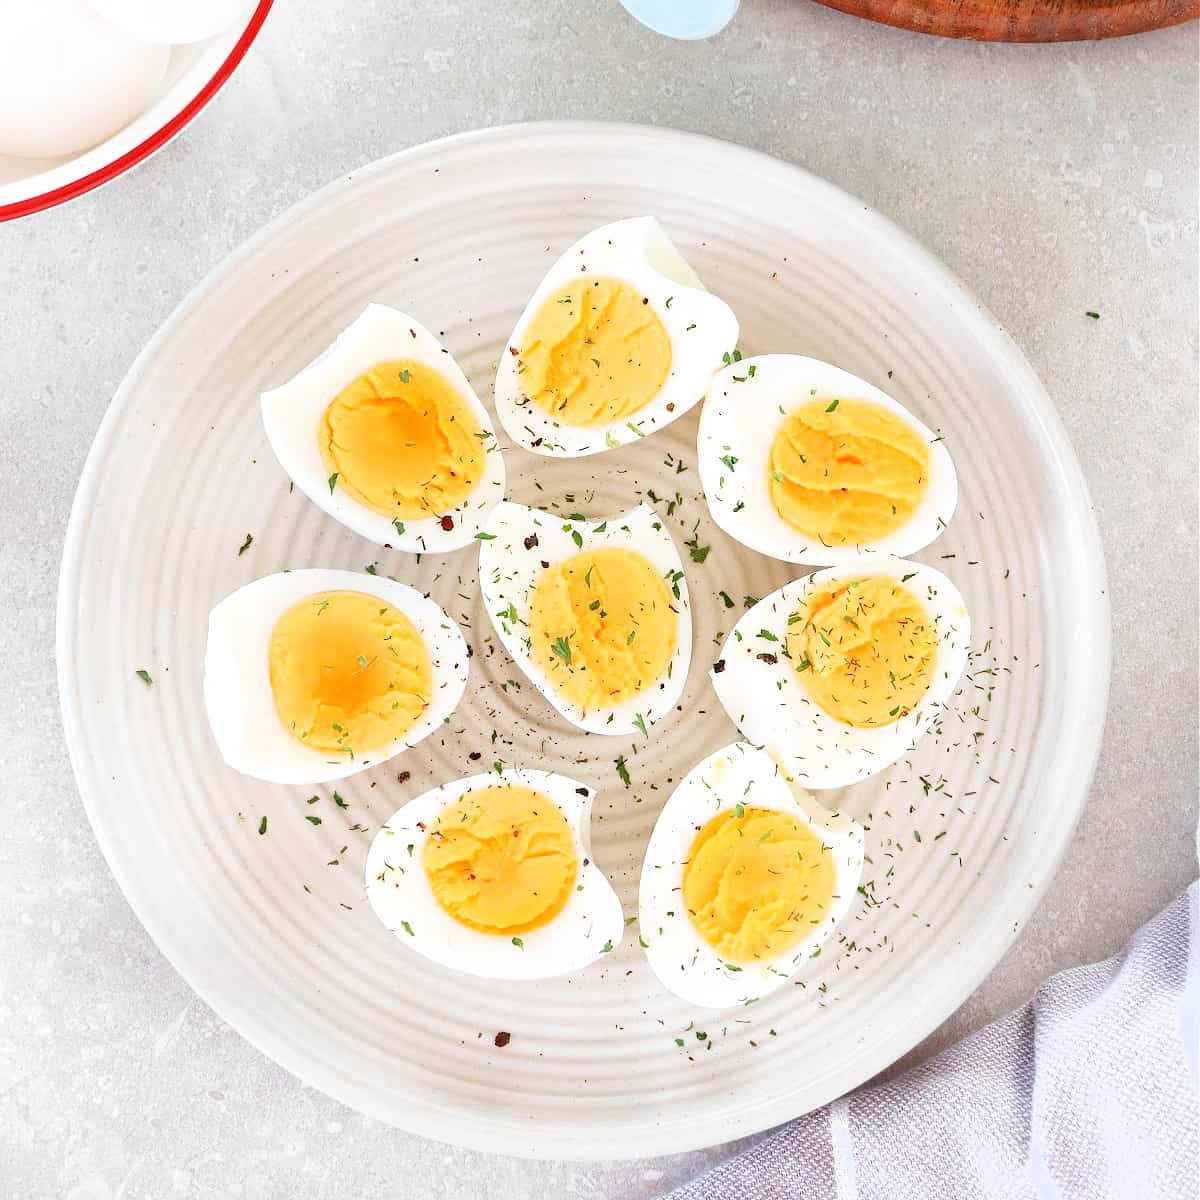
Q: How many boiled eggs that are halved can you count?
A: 8